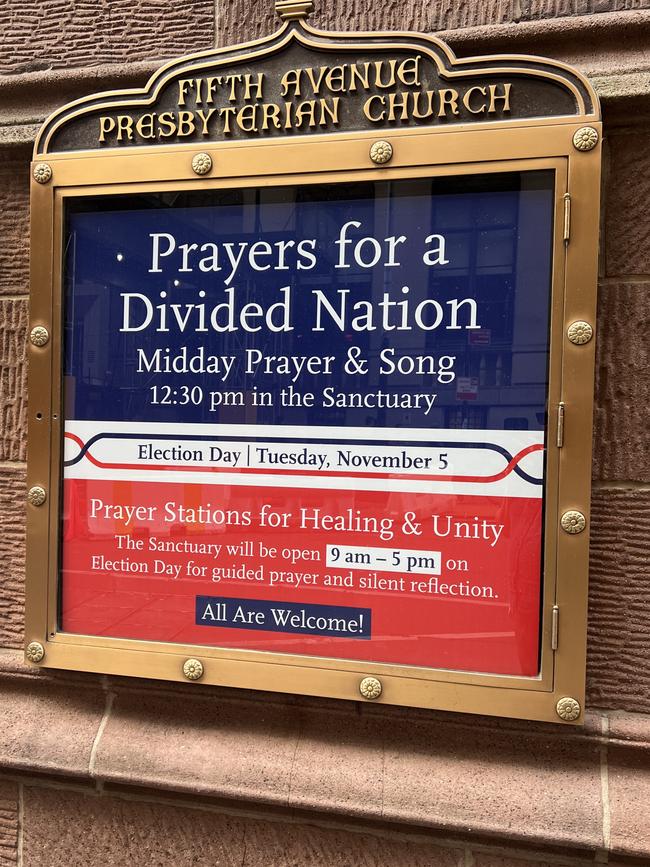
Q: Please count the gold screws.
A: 12